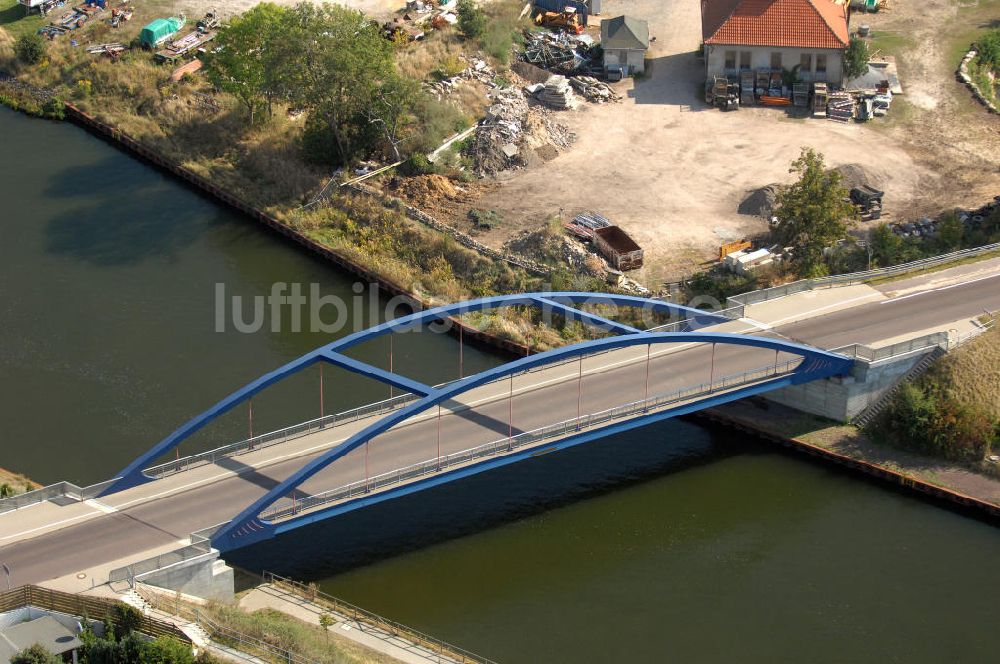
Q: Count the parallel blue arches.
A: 2